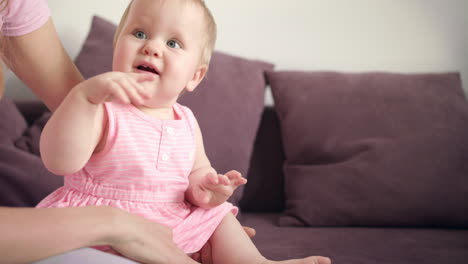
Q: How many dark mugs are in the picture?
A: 0